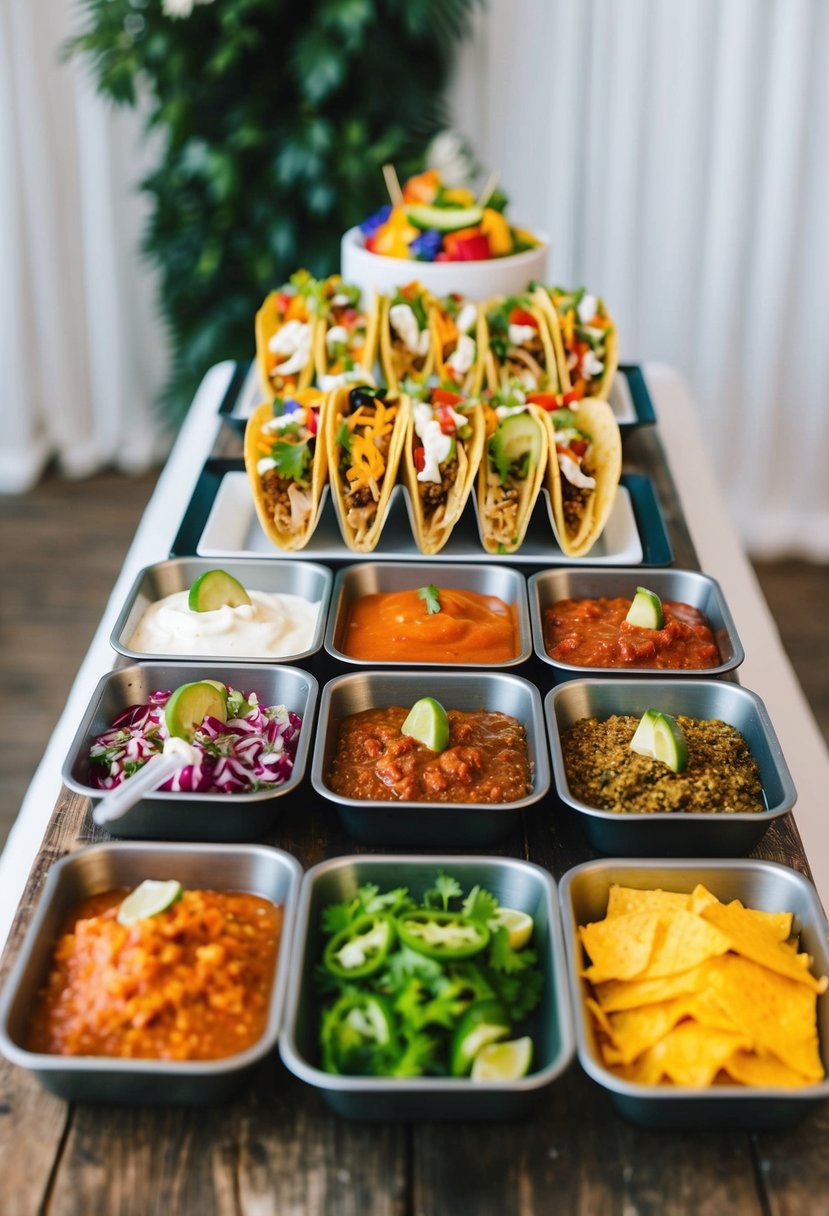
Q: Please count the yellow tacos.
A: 11